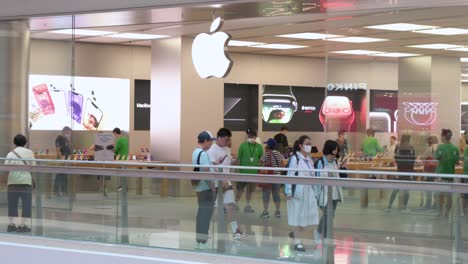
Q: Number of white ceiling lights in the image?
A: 12